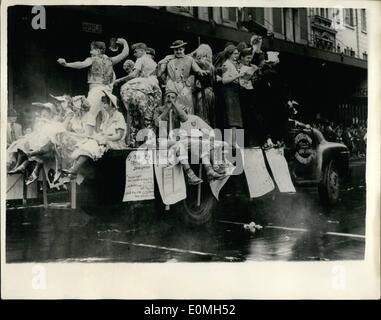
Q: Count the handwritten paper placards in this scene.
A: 5